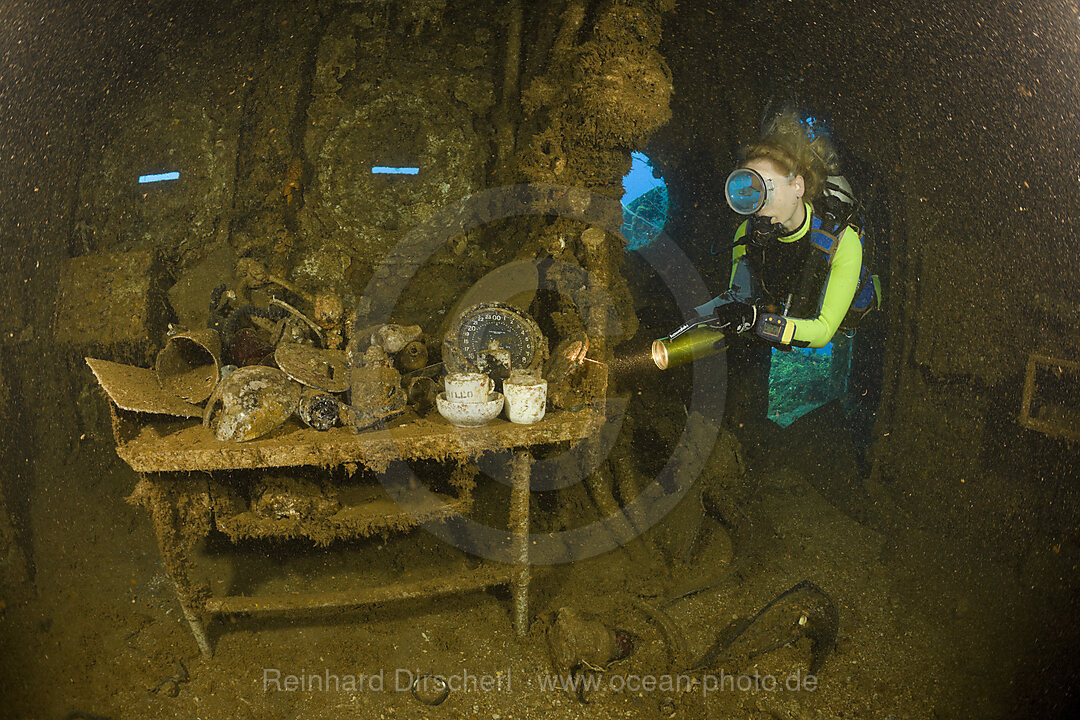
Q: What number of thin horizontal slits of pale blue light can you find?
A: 2